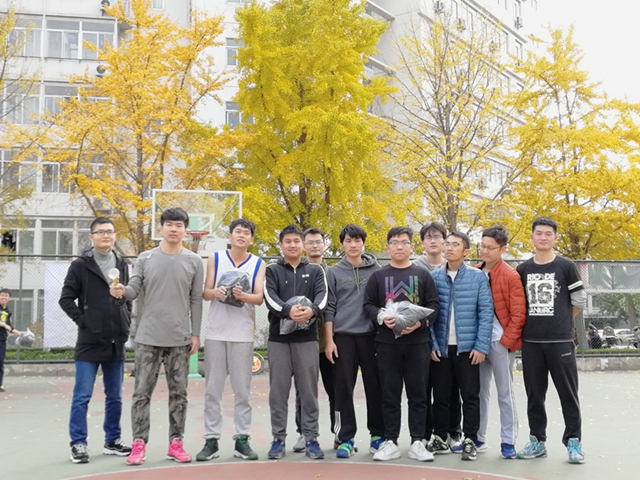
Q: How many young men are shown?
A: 11